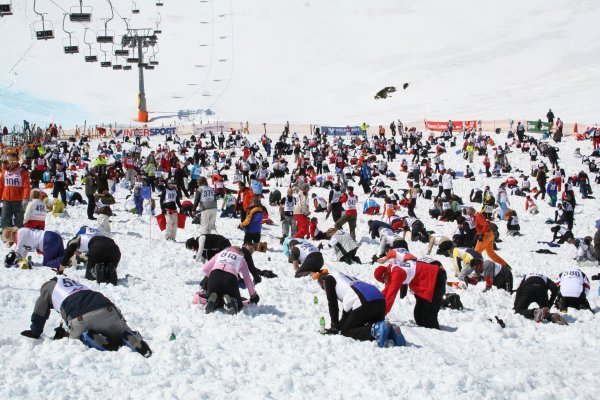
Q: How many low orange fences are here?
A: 1